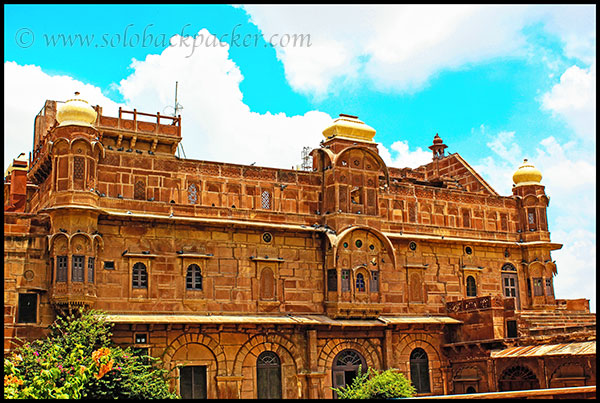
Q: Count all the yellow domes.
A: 3